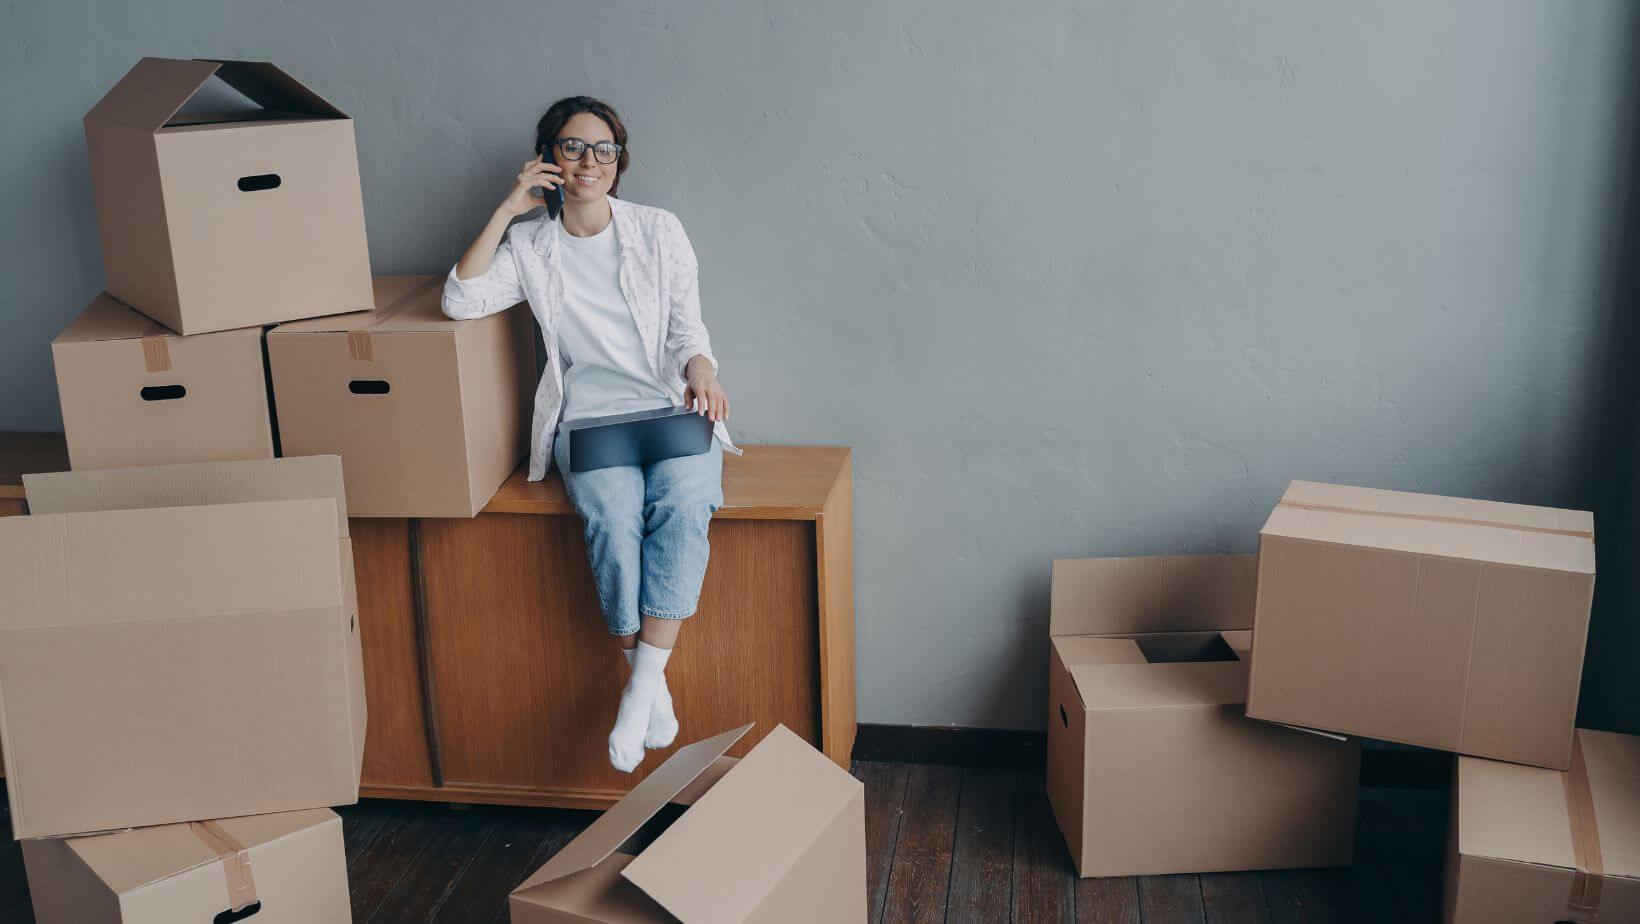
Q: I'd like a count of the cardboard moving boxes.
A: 9